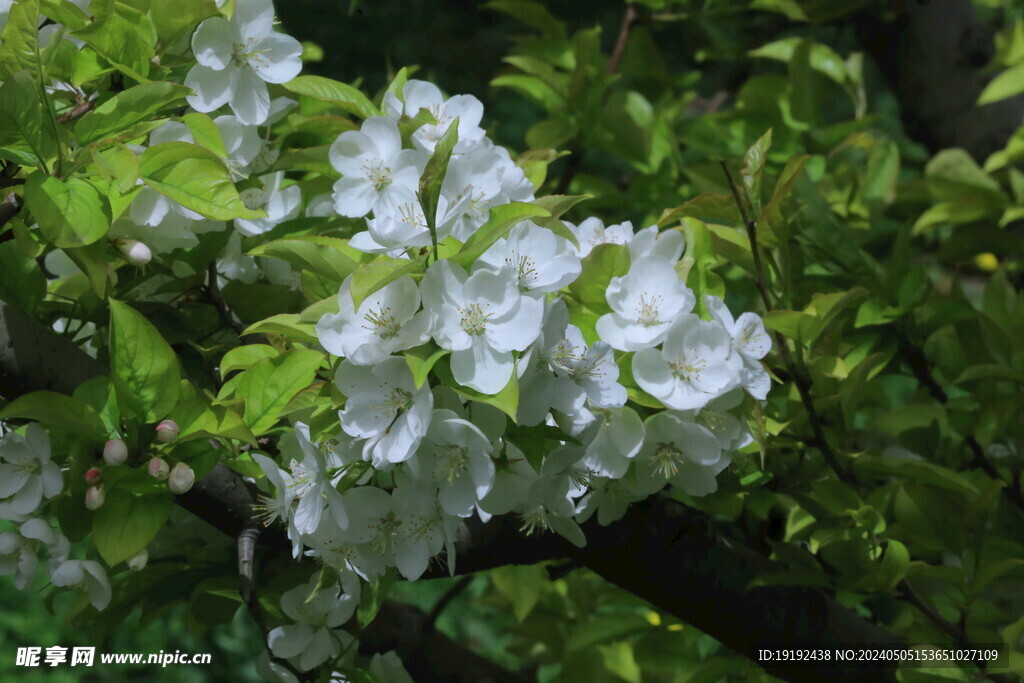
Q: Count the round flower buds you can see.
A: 8